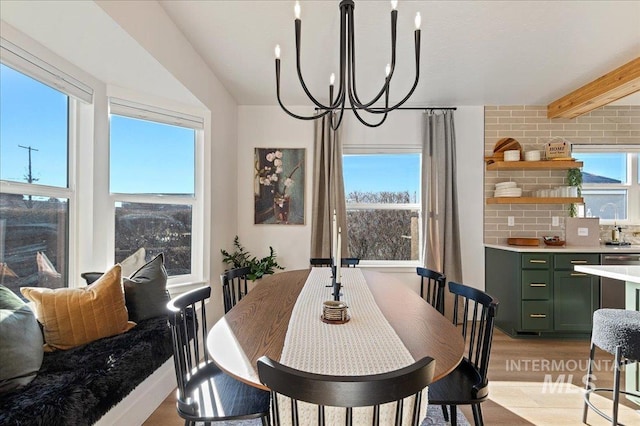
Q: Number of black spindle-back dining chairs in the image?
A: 6